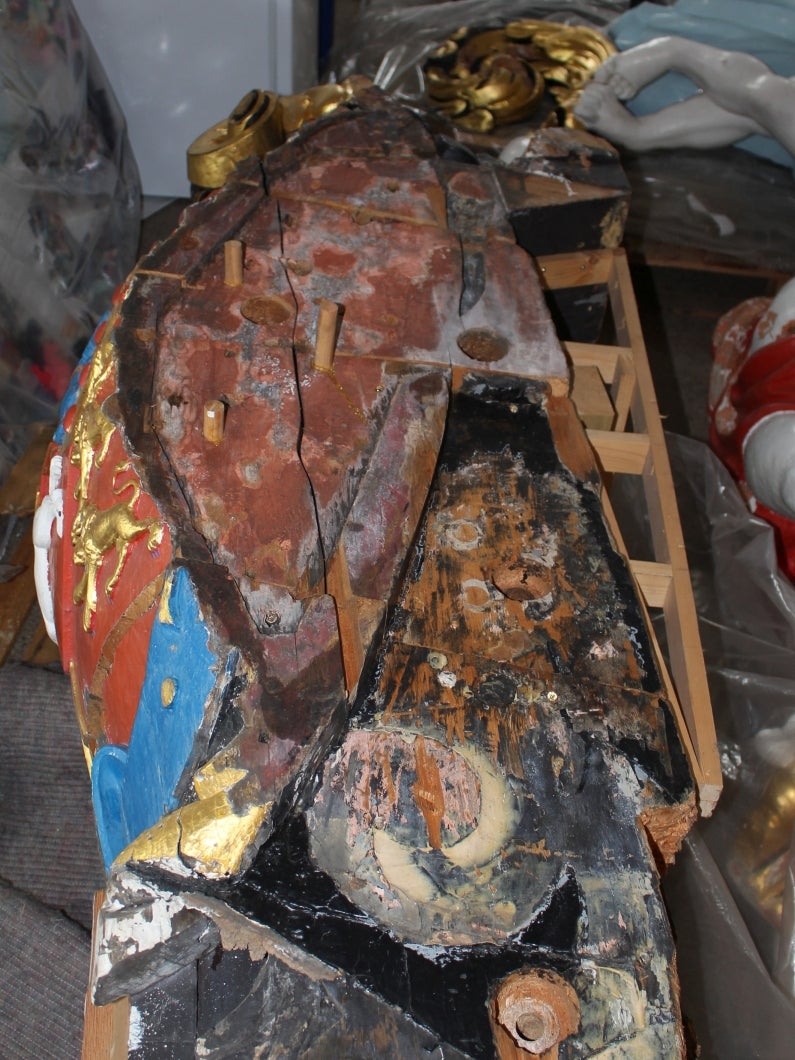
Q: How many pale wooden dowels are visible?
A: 3